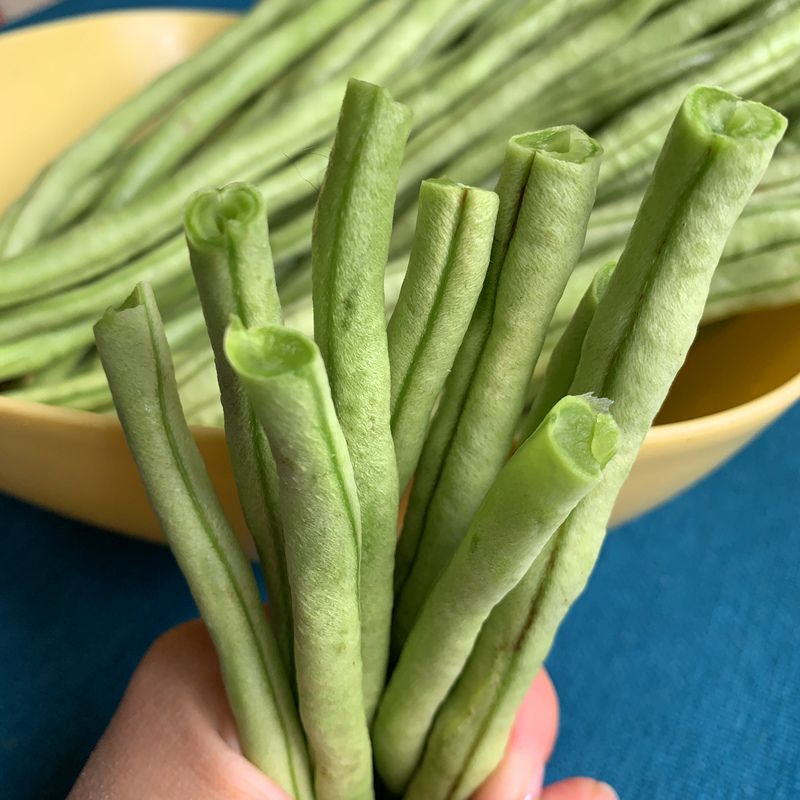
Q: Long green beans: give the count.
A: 9